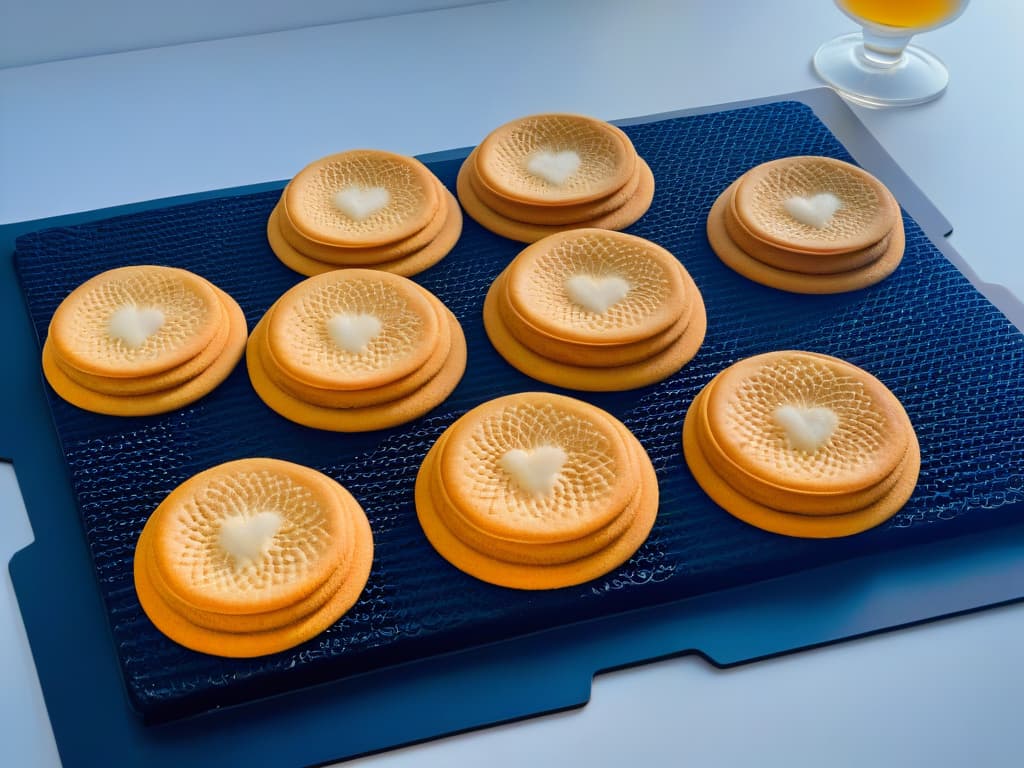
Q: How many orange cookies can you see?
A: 9